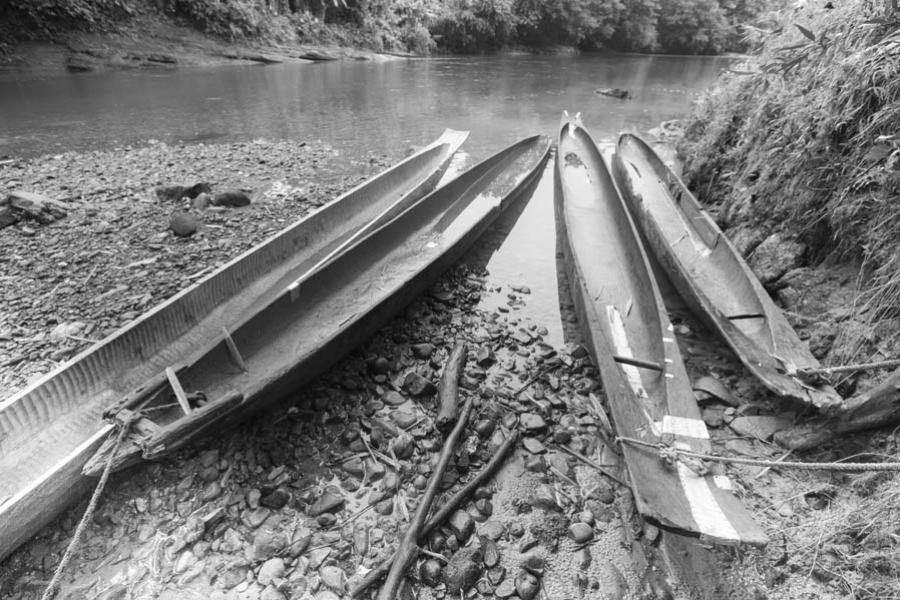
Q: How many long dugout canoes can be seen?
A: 4